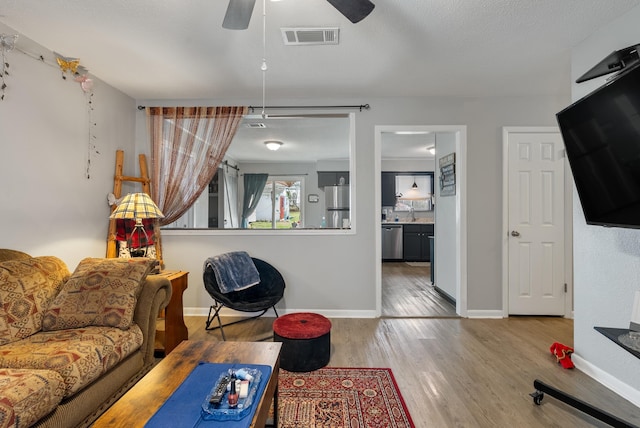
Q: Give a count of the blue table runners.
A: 1